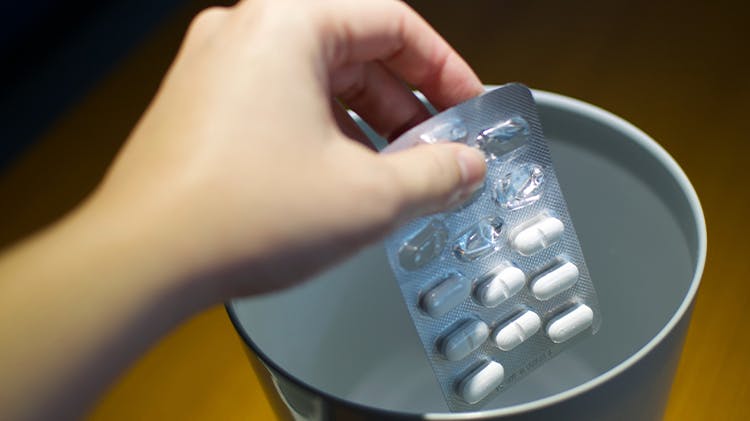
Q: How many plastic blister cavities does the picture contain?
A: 14